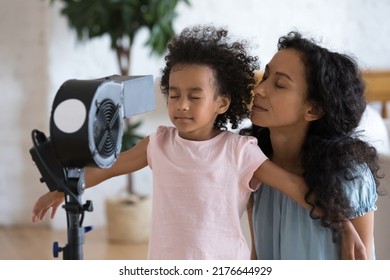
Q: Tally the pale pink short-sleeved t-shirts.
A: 1